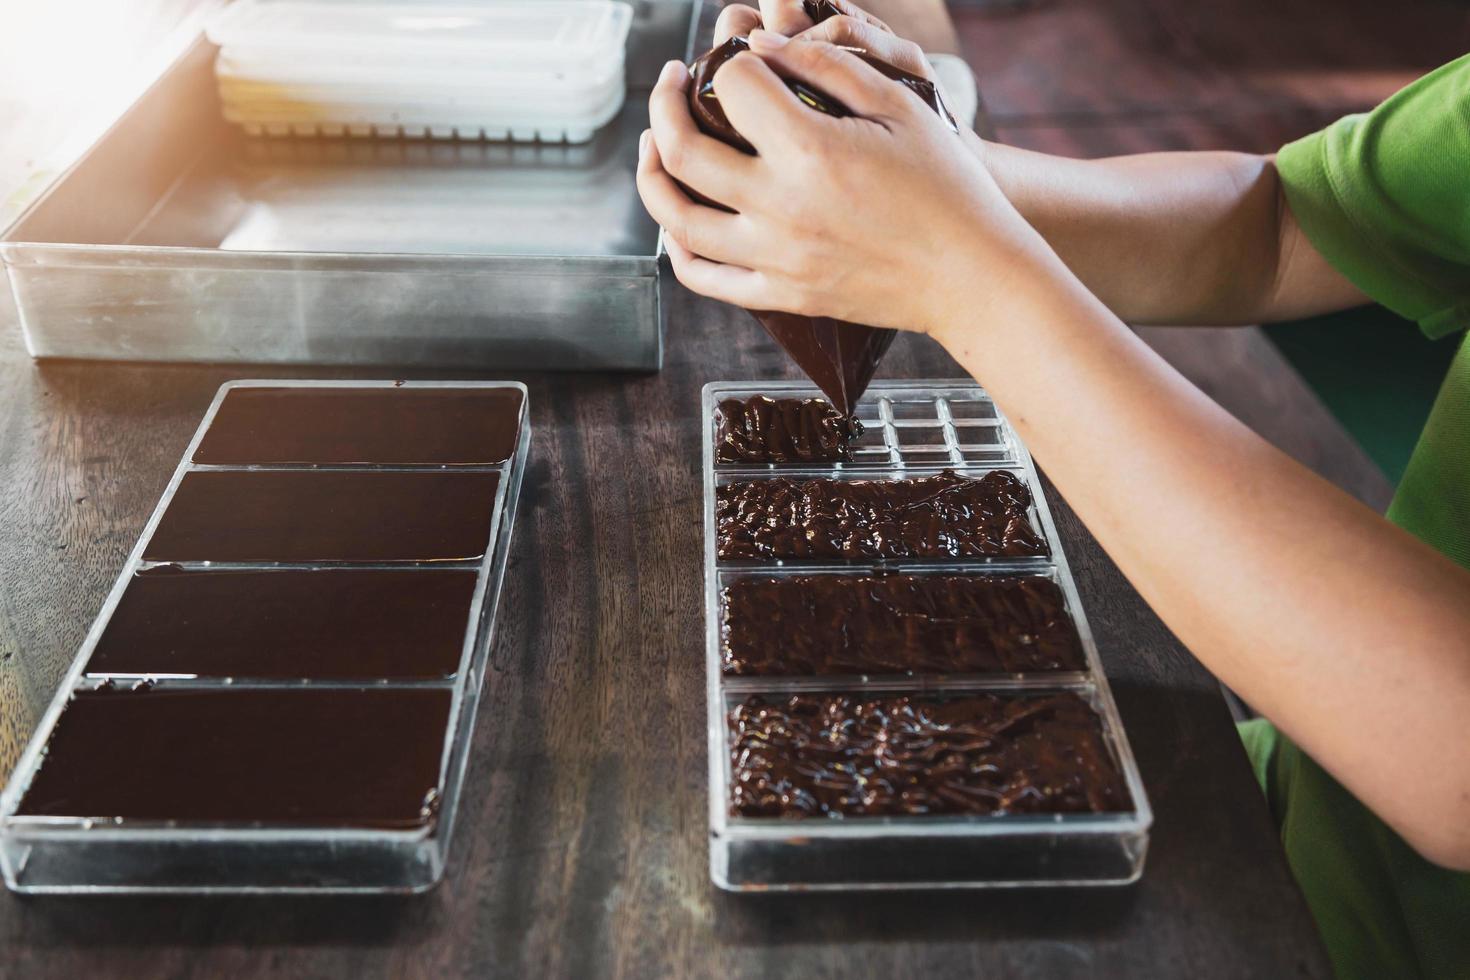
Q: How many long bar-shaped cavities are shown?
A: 8